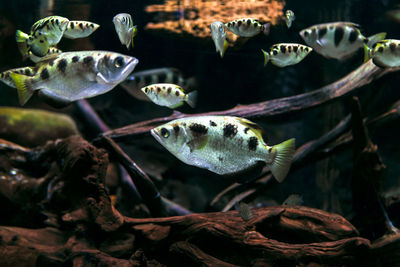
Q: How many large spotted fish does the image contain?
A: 2